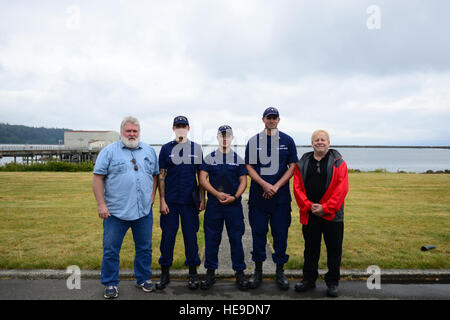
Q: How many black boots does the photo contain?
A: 6